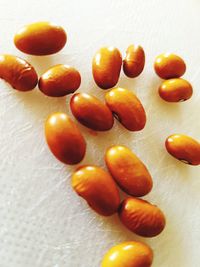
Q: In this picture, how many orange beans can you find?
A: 15